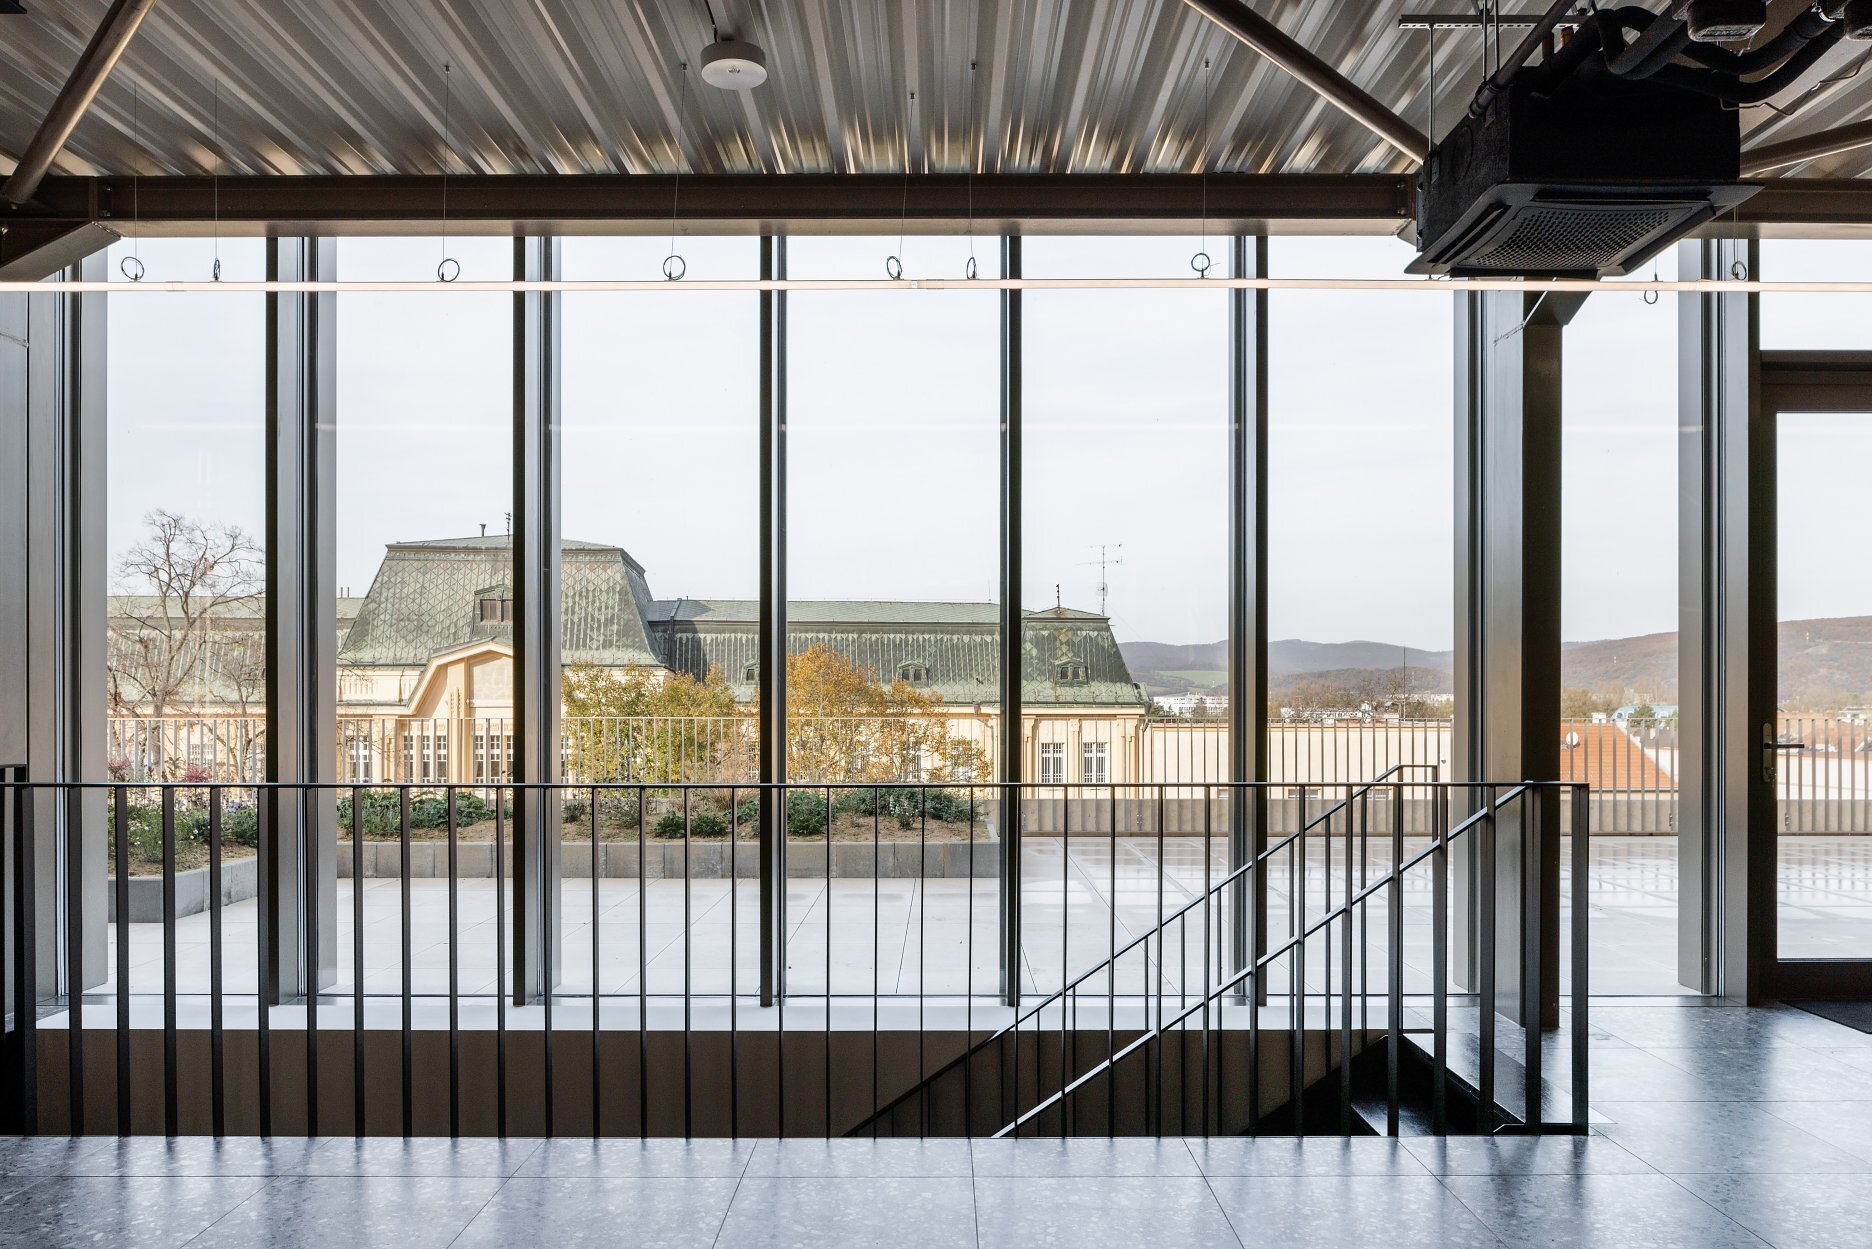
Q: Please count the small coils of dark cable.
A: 9